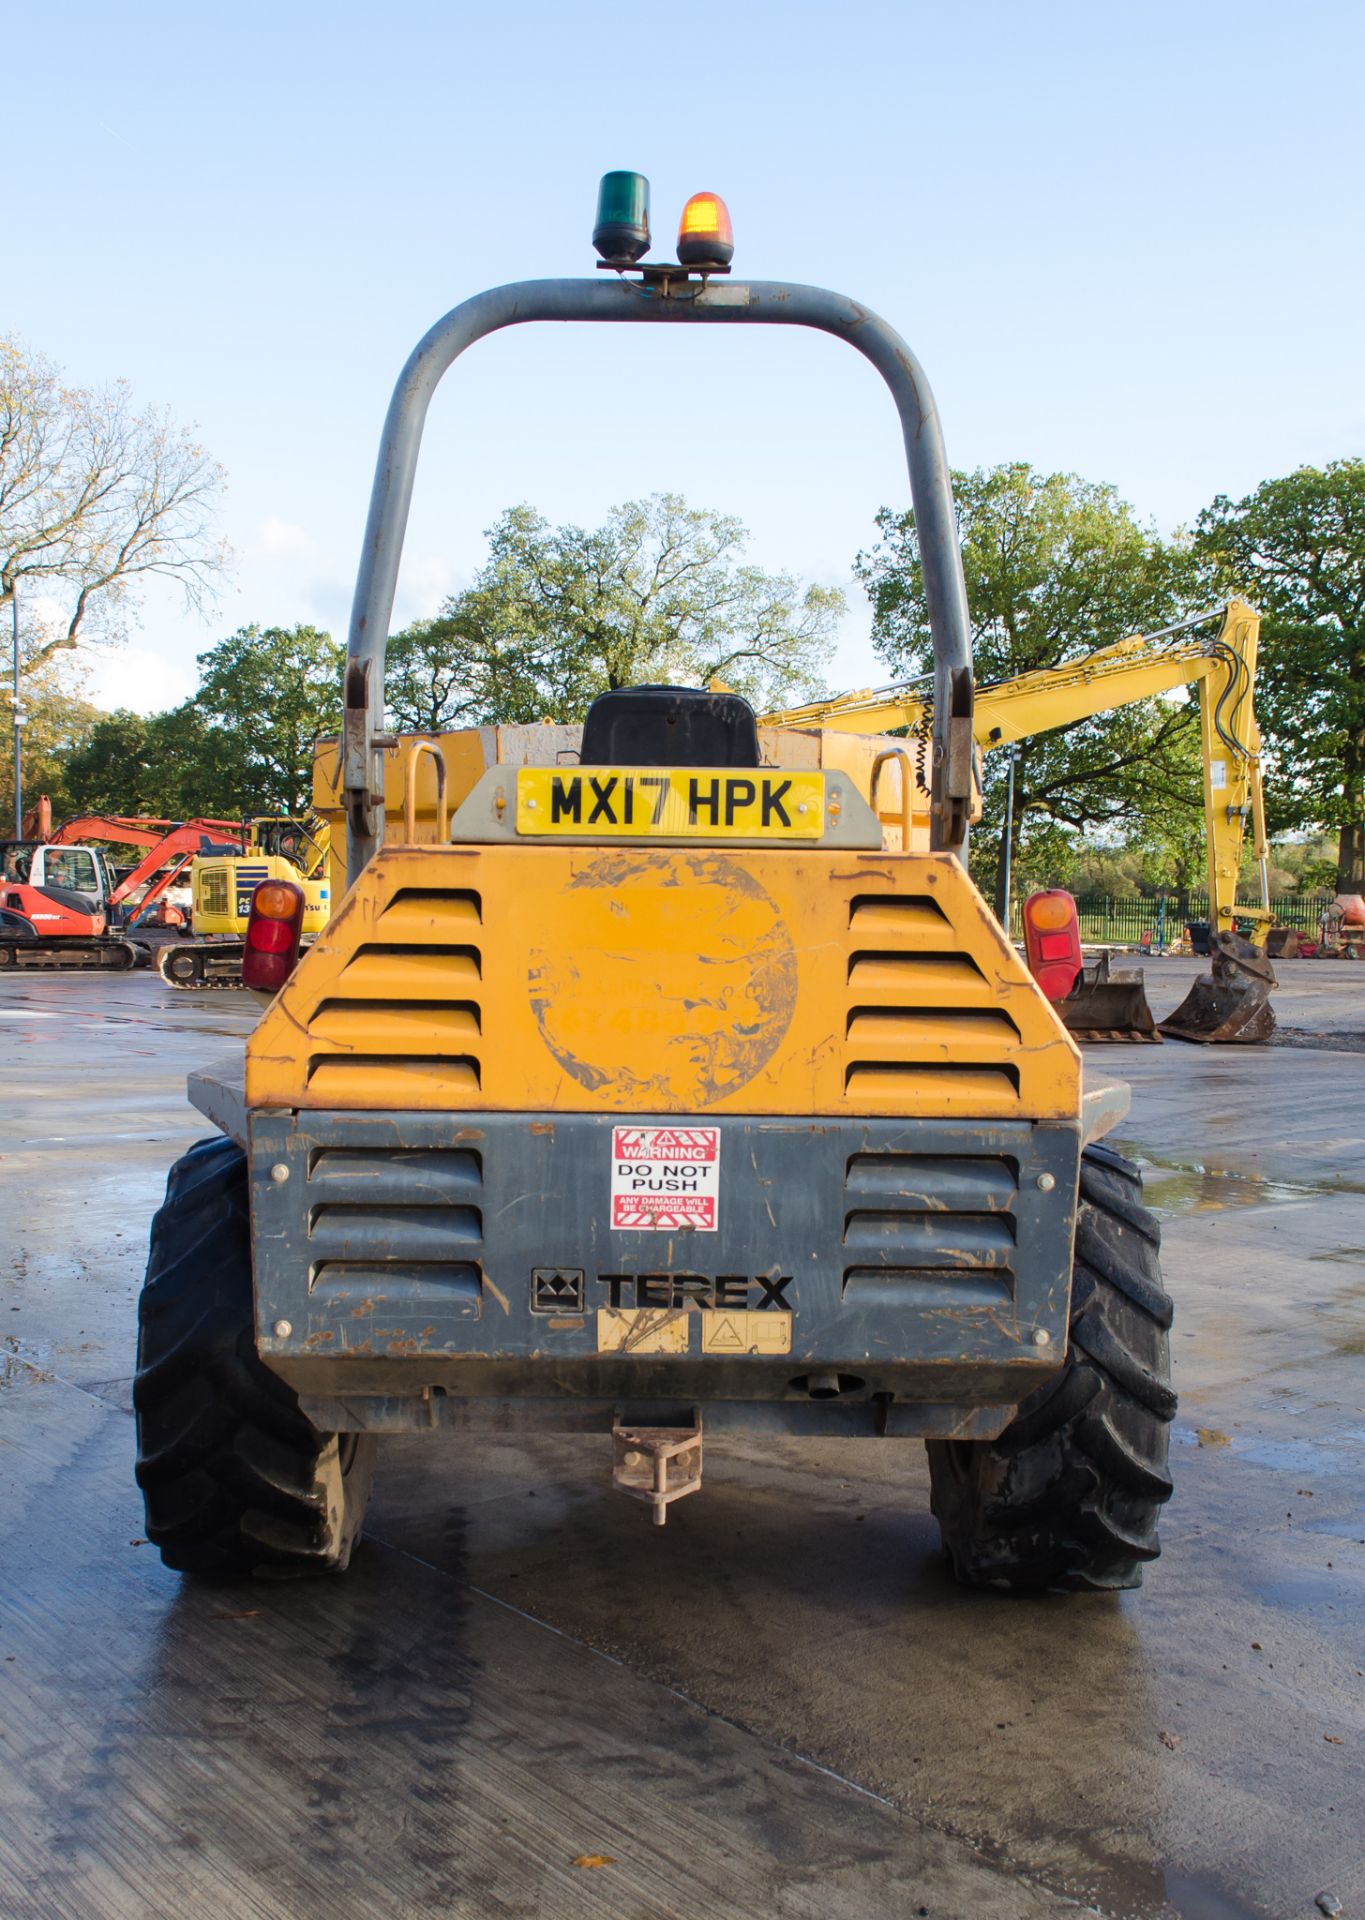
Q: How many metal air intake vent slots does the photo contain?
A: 14